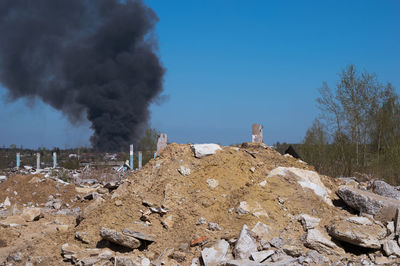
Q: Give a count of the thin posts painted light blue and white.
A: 5